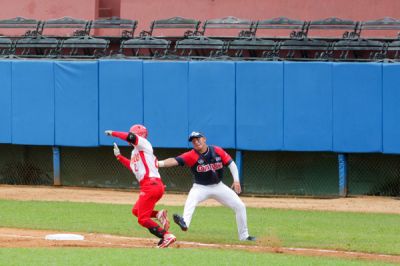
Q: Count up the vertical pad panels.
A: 10